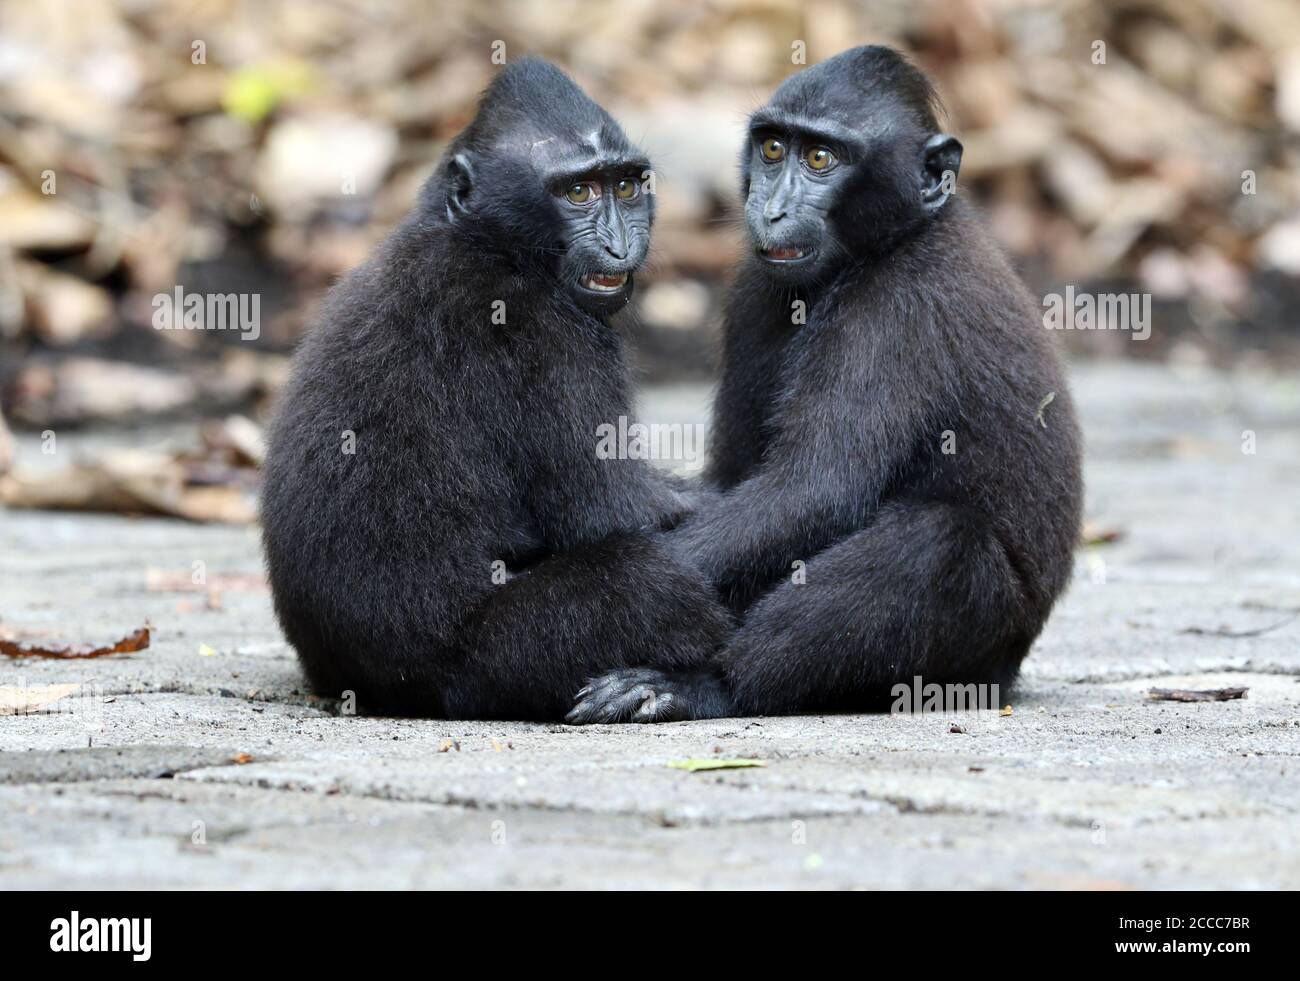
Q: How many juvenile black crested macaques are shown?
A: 2